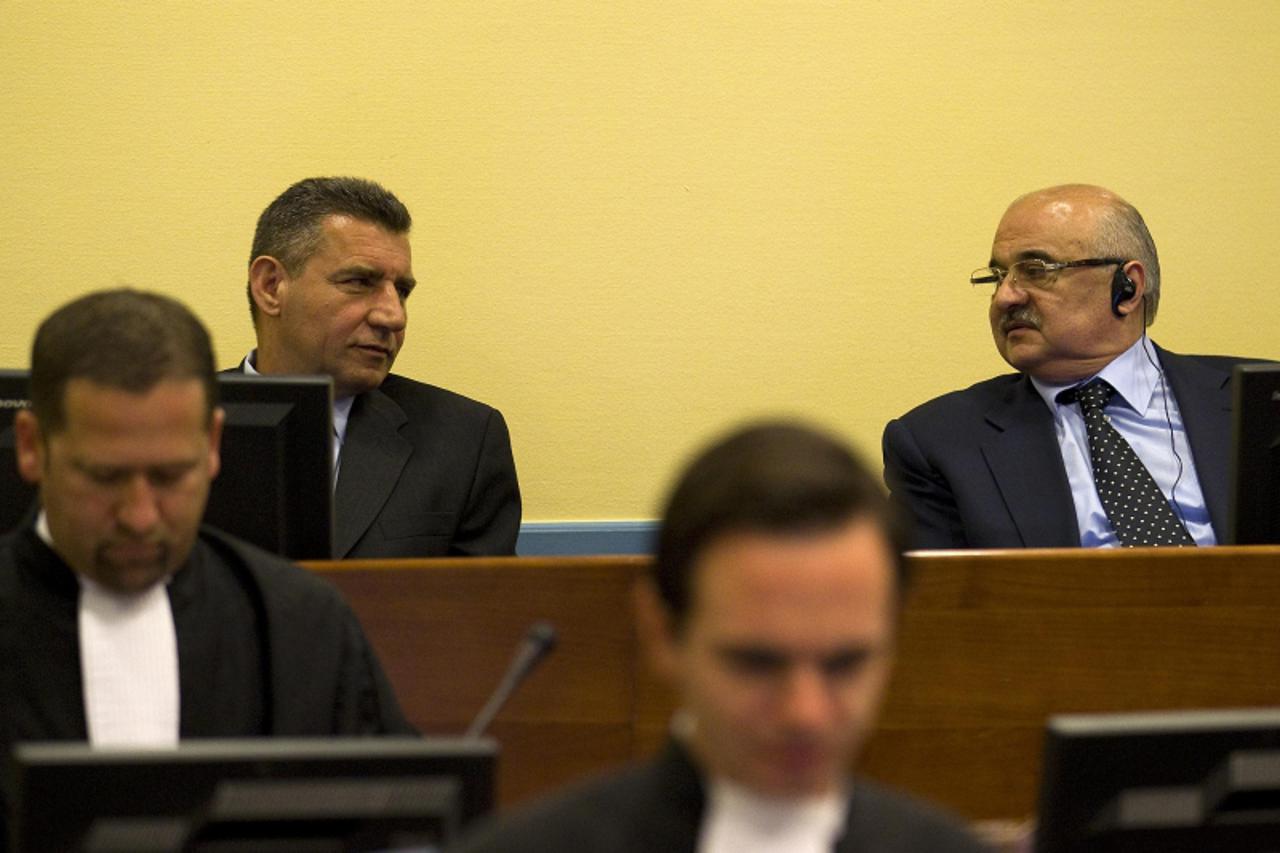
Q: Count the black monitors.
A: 4